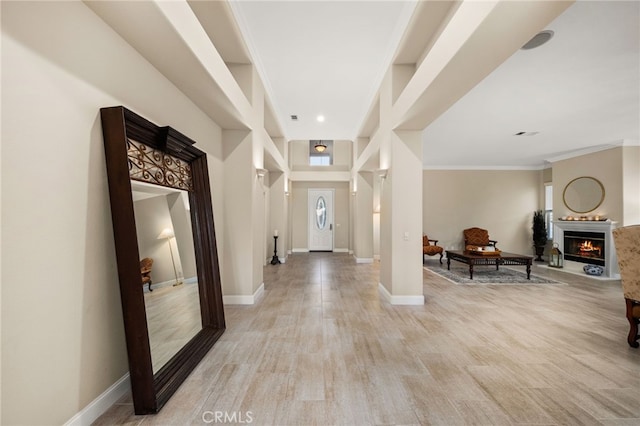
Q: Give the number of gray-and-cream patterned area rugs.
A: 1